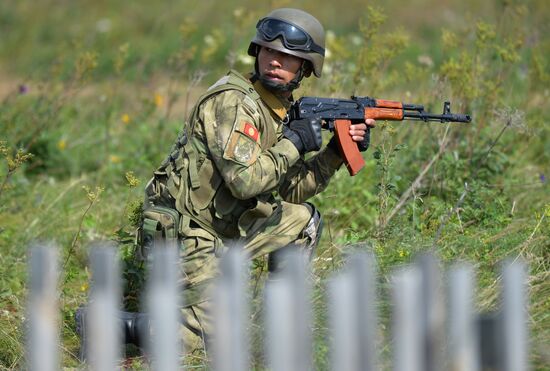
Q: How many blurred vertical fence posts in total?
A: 9